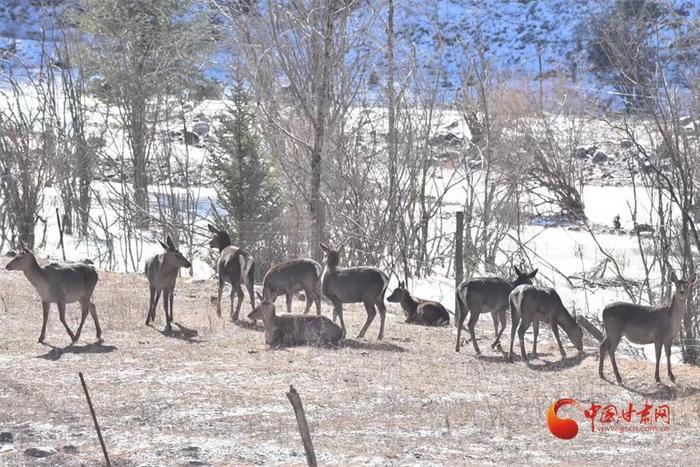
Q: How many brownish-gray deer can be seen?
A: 10